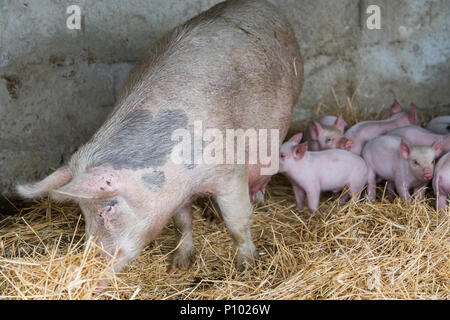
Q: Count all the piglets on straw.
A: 7